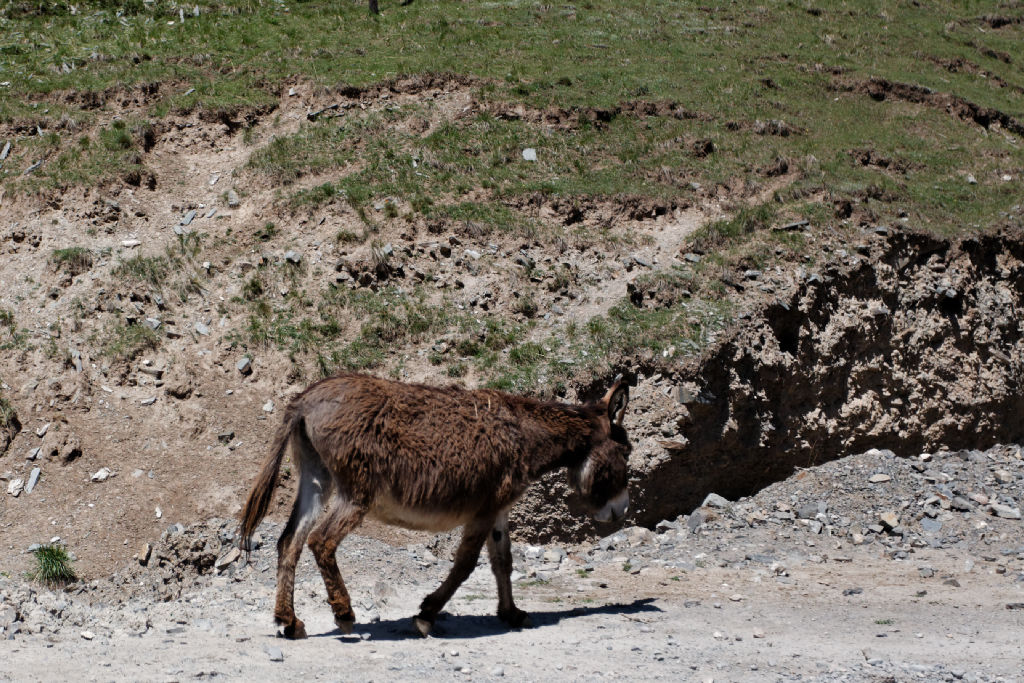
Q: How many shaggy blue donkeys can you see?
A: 0